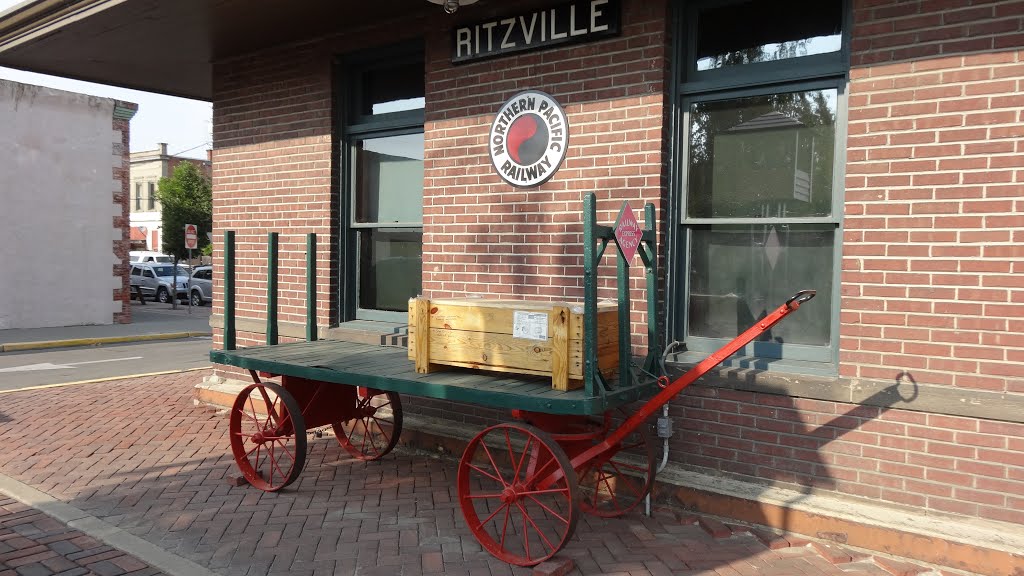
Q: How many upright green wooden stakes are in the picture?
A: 6